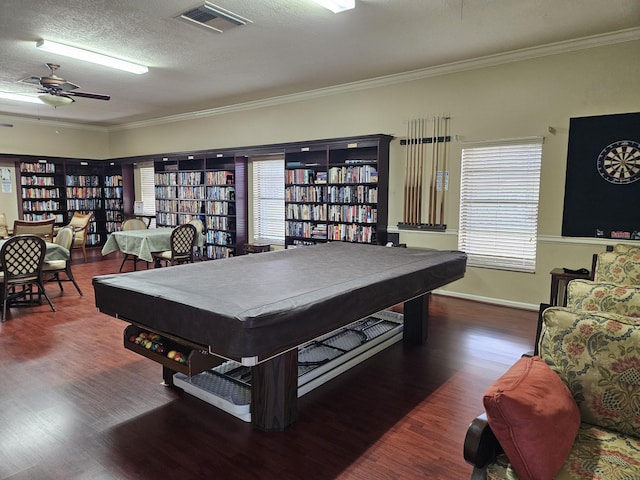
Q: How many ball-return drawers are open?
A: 1